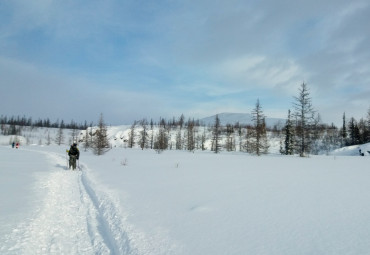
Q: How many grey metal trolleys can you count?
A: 0